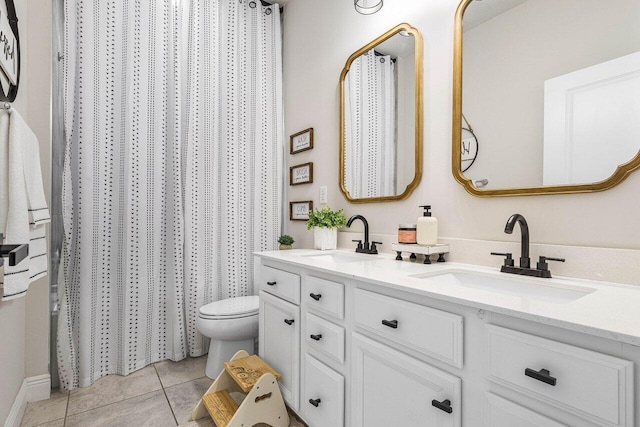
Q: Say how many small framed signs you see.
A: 3